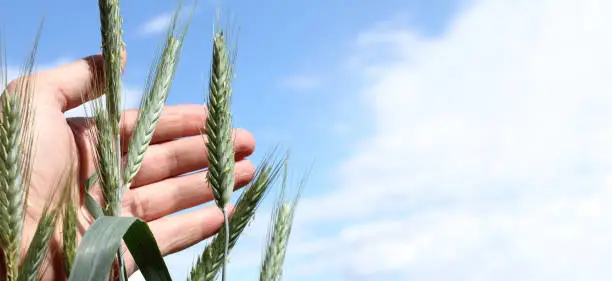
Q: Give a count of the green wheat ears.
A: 9